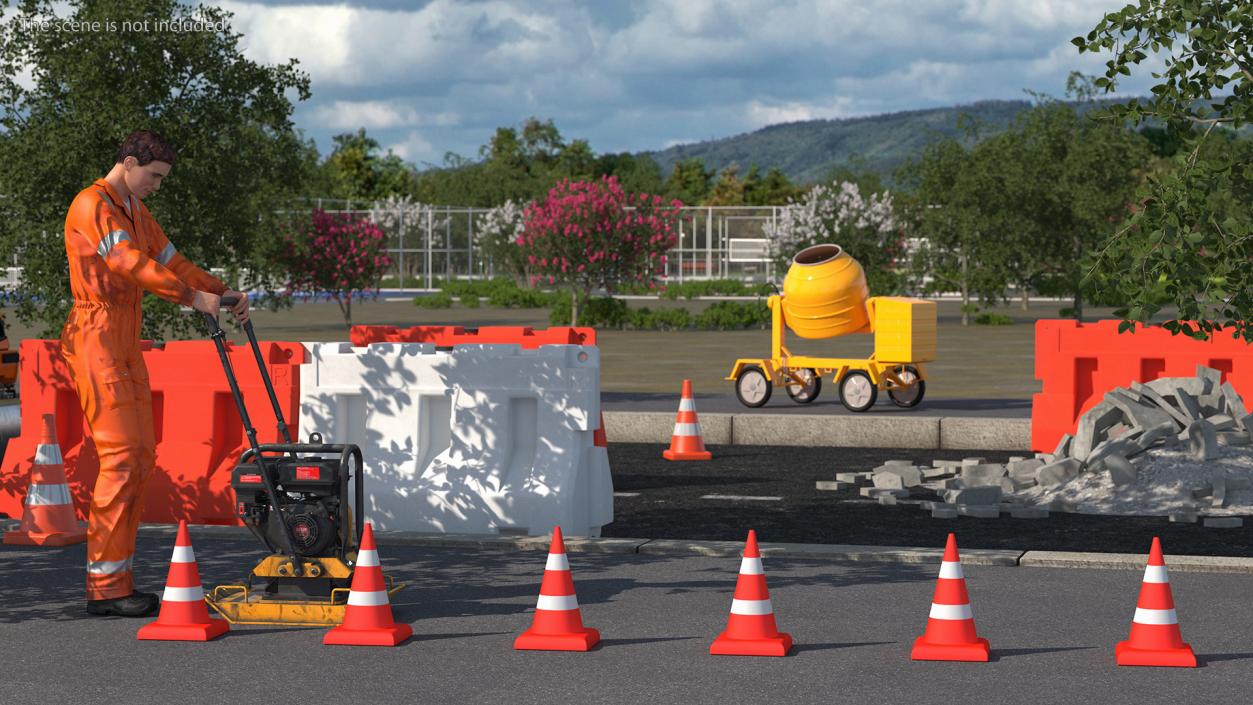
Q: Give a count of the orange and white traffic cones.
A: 8